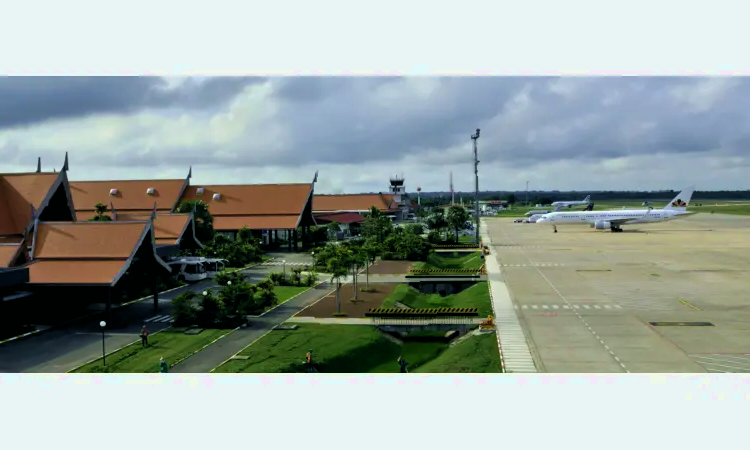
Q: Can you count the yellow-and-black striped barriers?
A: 3